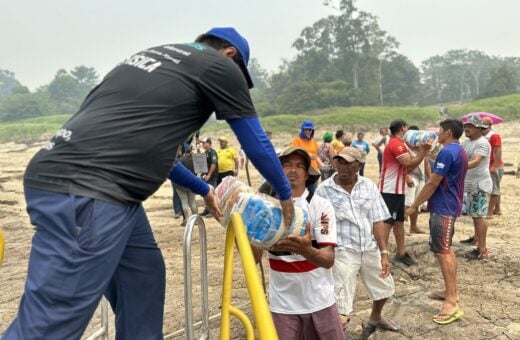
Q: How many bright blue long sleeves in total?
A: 2